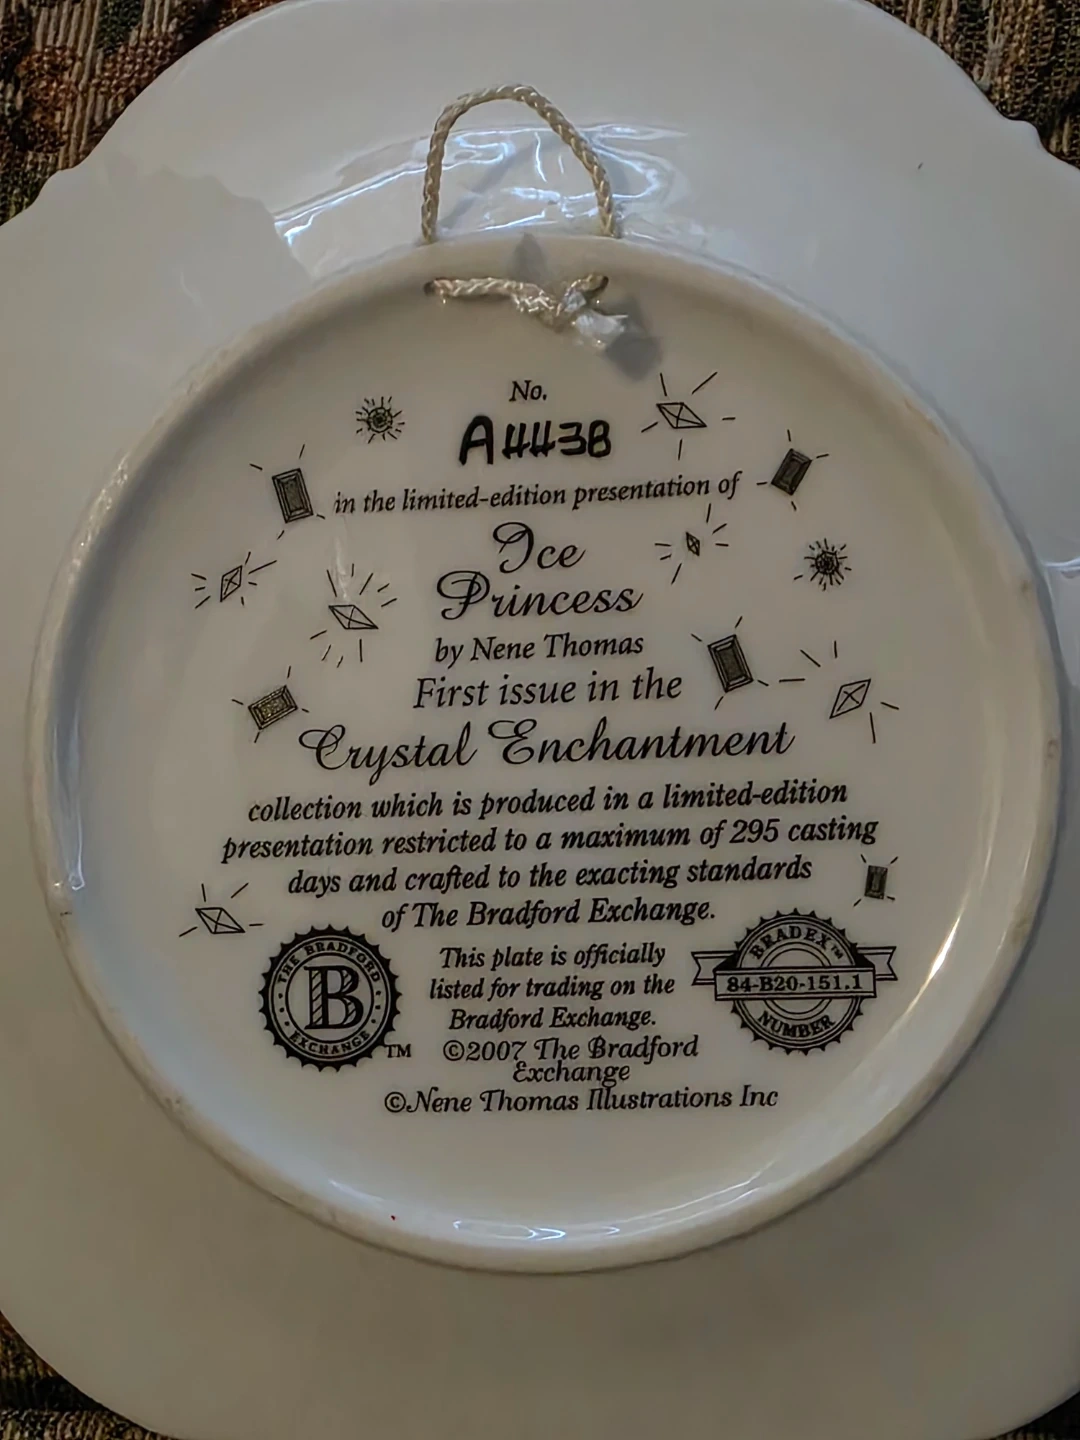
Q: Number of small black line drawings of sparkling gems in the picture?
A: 13